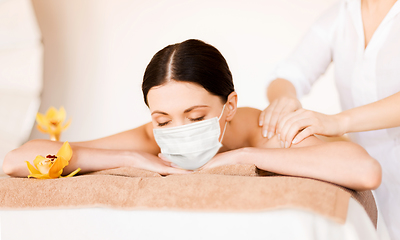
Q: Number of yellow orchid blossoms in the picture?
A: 2